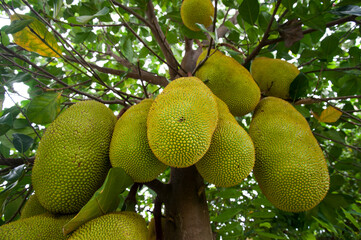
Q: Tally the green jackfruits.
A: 11